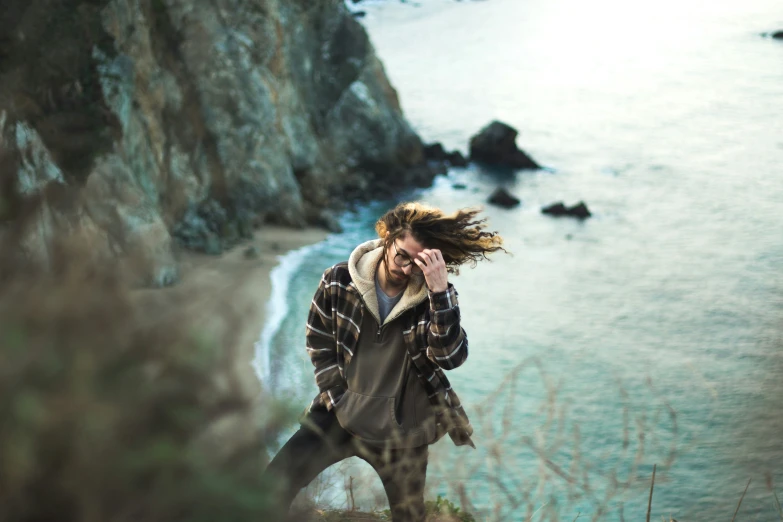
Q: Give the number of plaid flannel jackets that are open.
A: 1